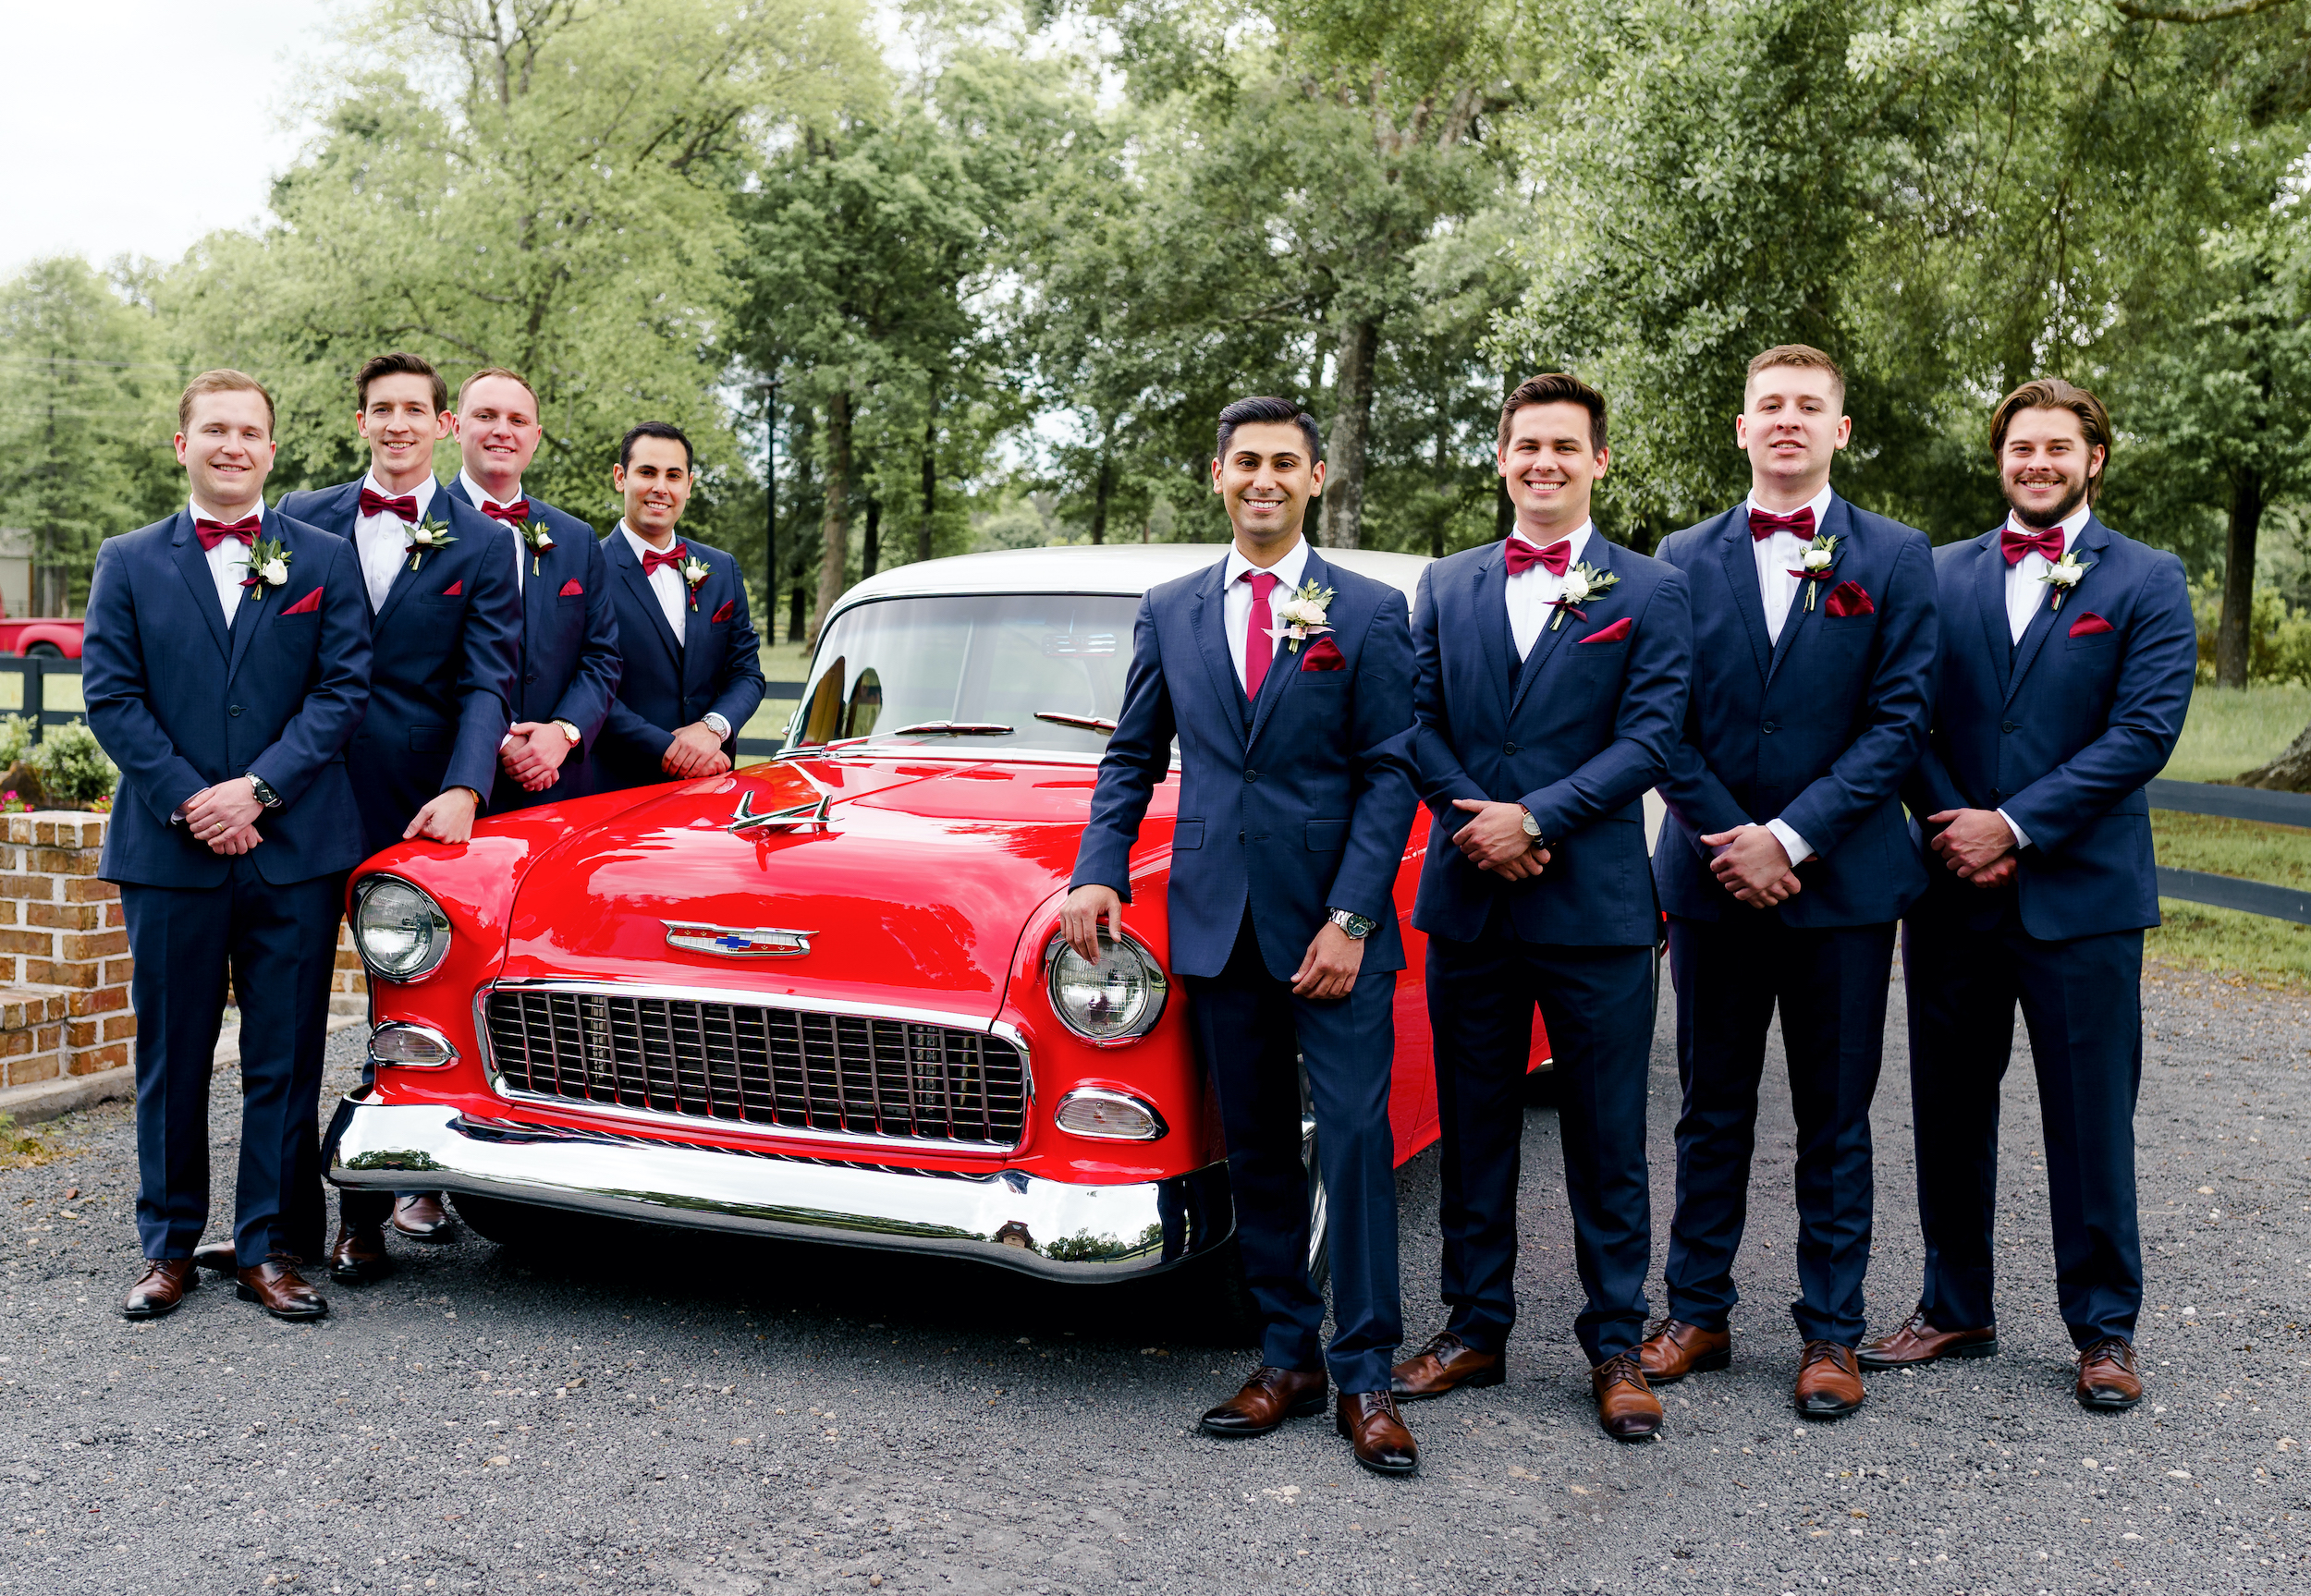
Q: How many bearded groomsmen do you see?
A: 1